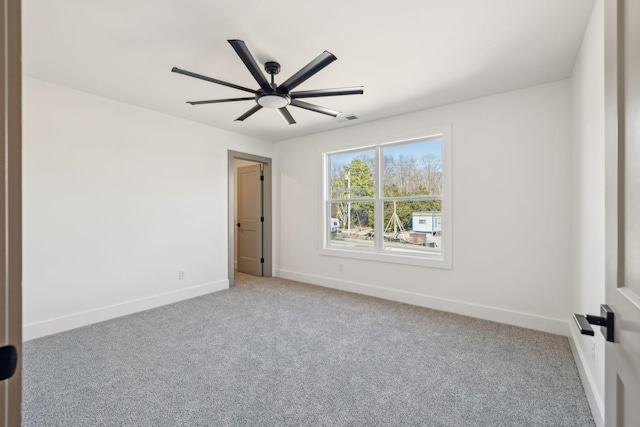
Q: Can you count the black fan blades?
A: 8